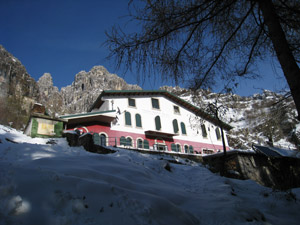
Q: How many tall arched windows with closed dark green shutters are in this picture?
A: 7